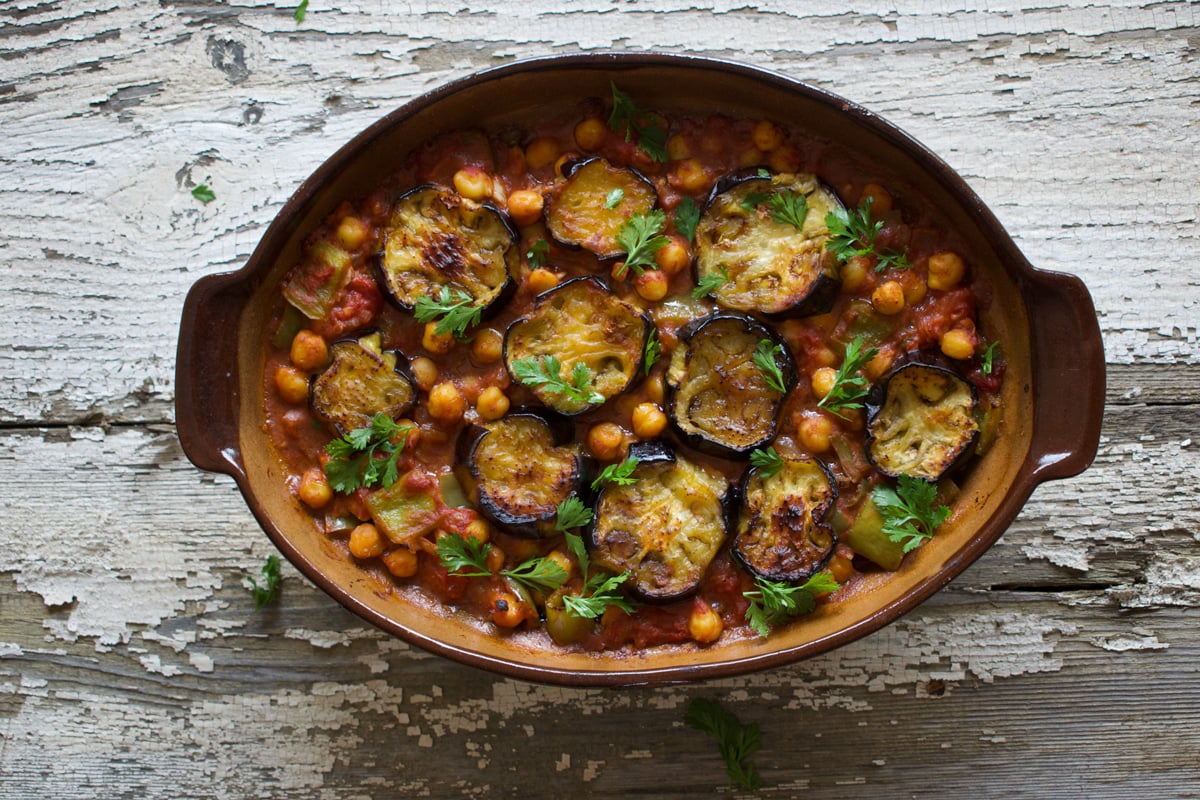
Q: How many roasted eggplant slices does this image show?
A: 10